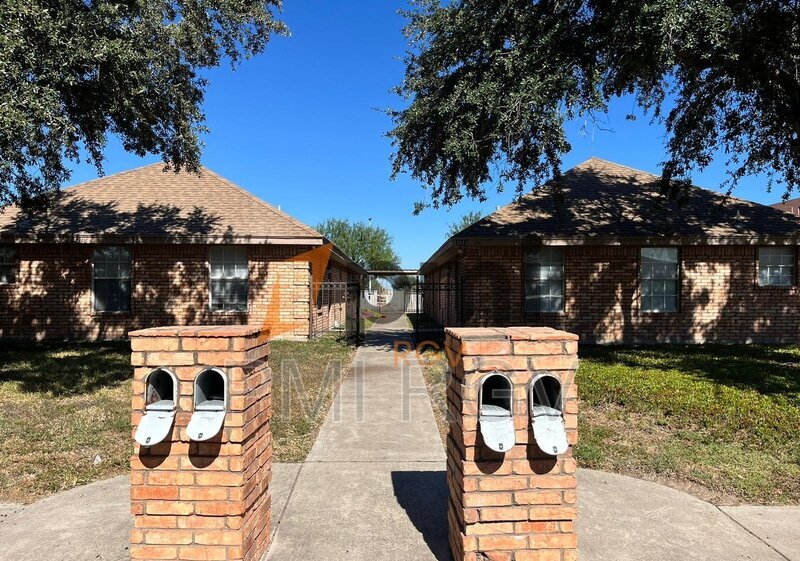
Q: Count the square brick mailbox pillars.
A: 2